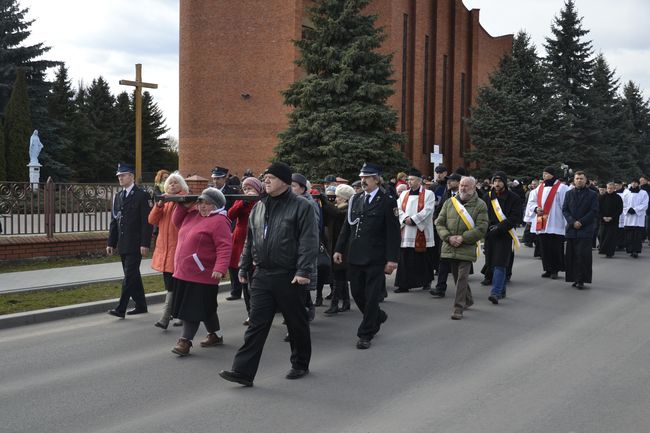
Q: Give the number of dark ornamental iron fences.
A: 1